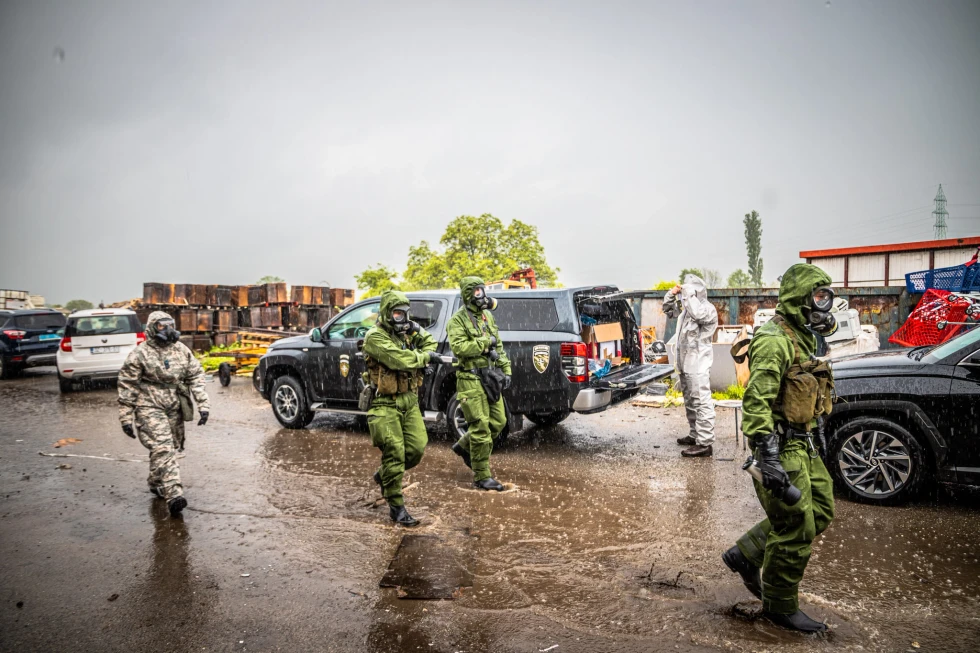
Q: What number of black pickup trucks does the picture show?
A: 1